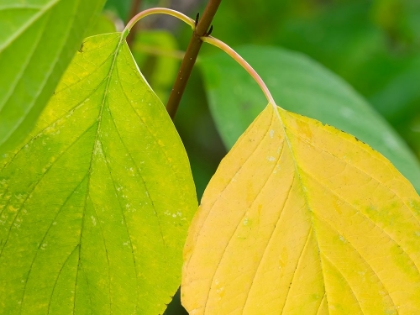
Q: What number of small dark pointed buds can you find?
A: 2